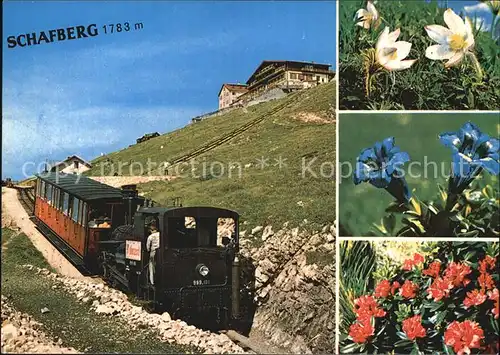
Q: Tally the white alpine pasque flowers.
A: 3